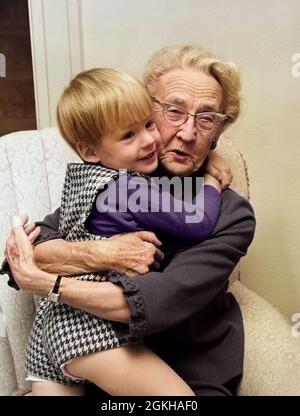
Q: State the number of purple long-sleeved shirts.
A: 1